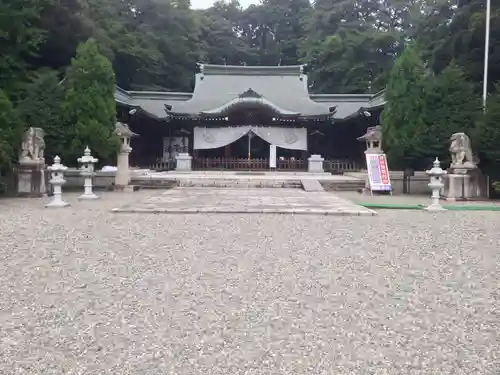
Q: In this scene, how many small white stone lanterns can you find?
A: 3